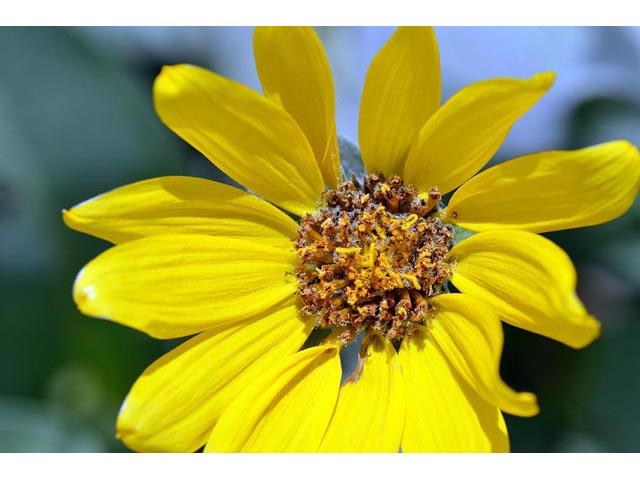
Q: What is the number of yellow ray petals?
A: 13